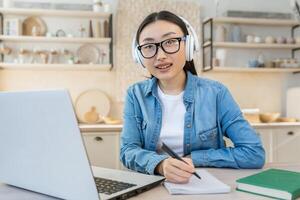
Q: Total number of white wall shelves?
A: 6